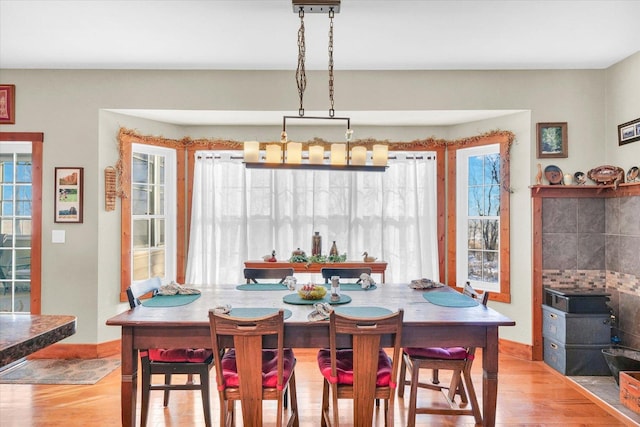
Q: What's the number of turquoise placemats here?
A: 7